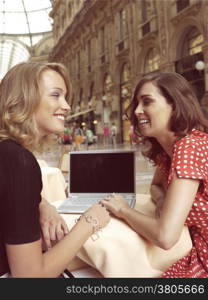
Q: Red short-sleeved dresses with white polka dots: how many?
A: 1